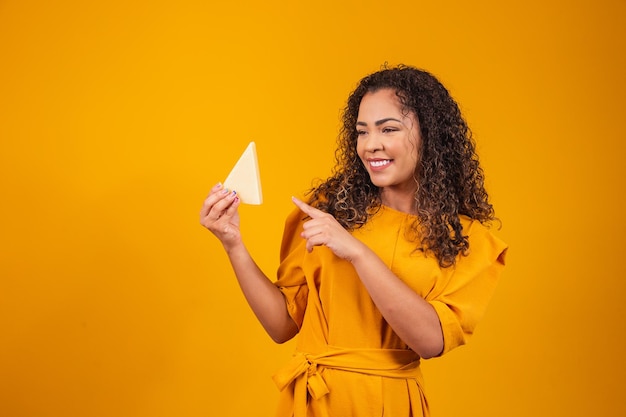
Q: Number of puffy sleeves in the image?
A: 2